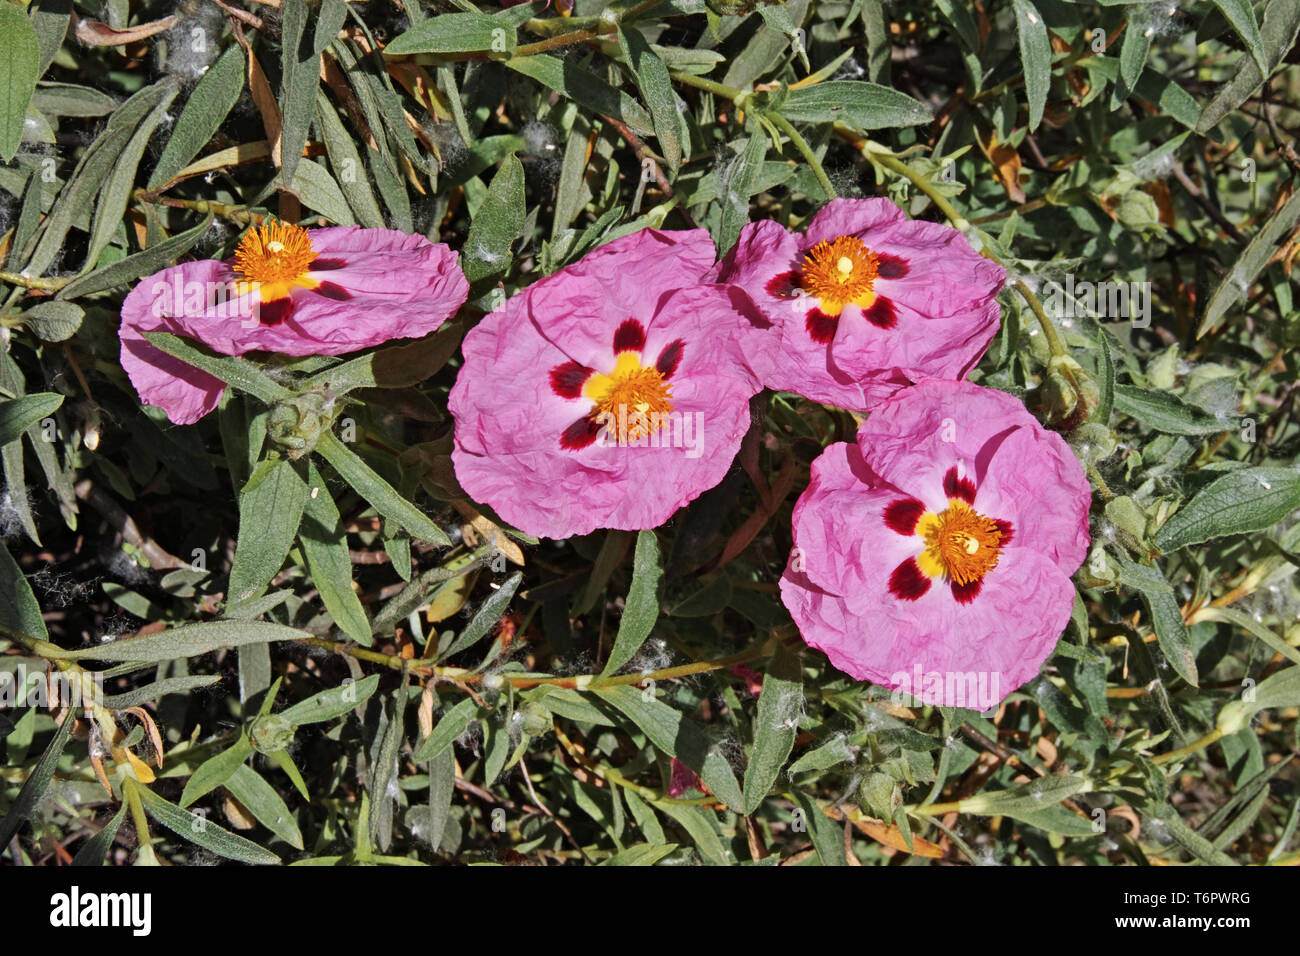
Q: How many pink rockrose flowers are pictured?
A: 4